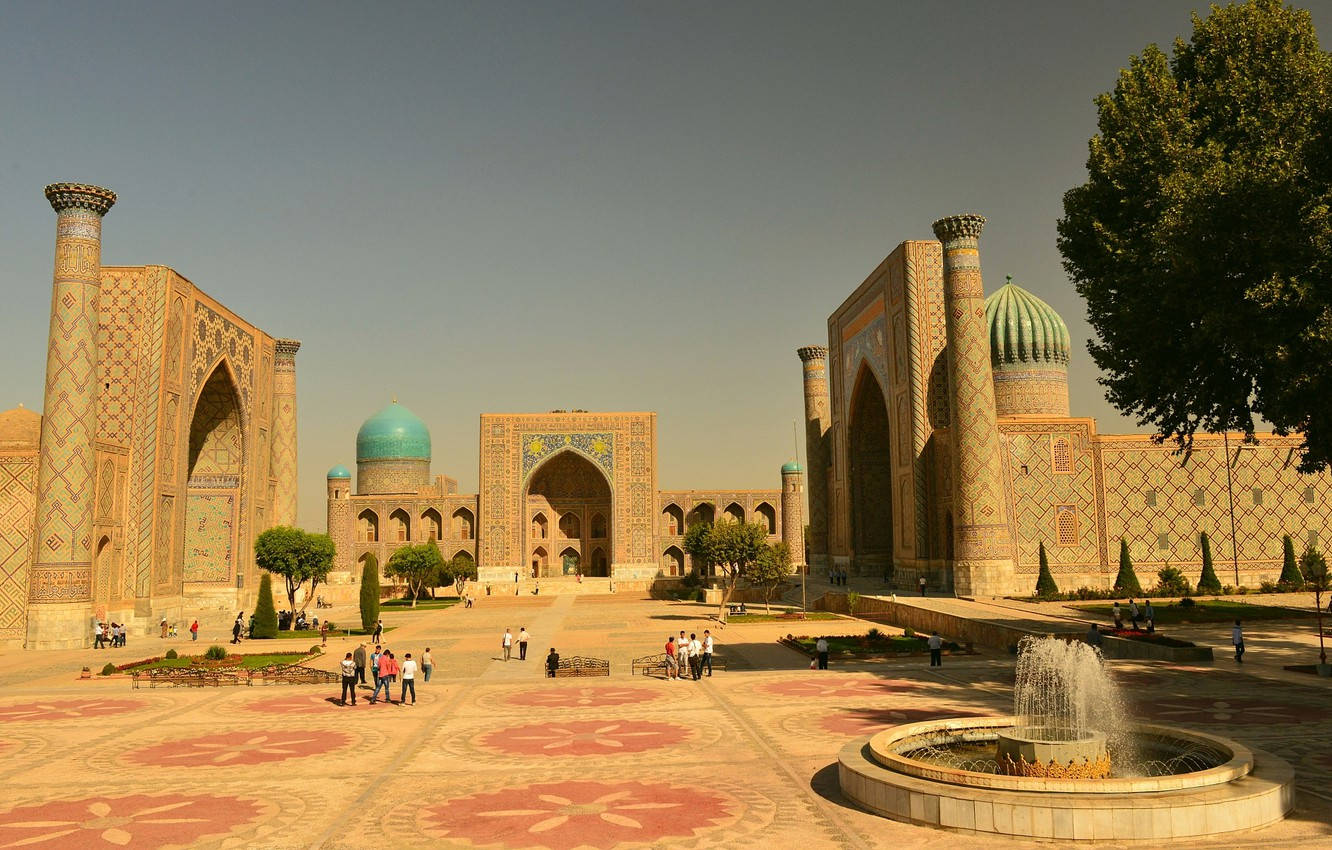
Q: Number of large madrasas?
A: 3